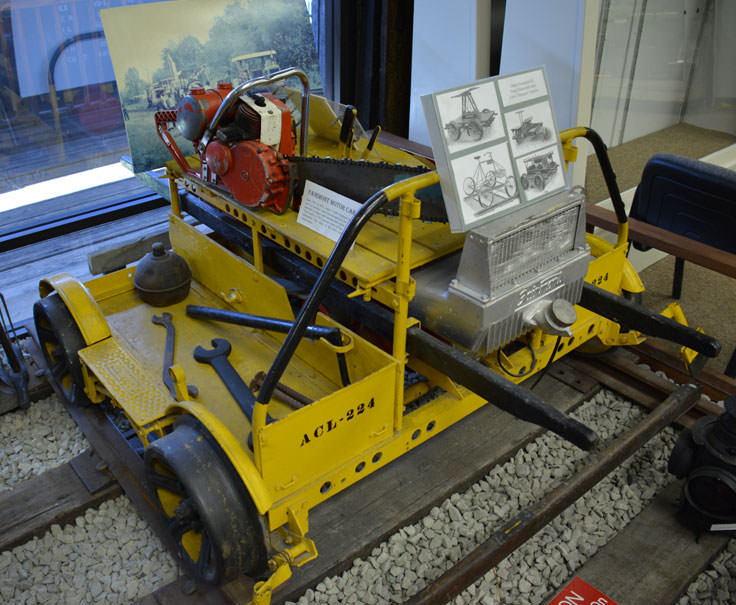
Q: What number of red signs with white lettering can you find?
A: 1